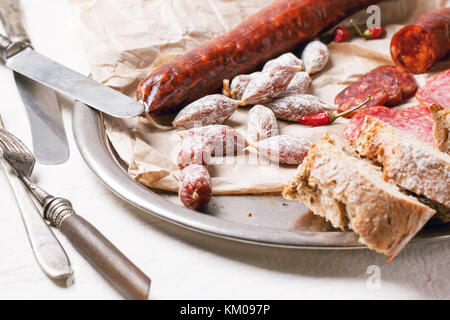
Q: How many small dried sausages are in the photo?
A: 12